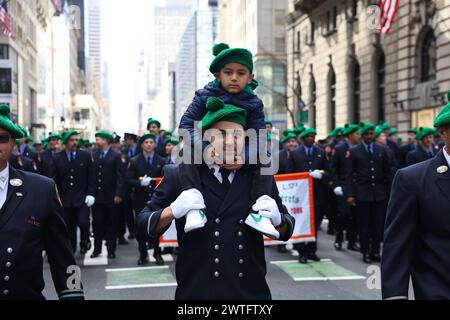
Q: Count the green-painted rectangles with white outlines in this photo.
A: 2